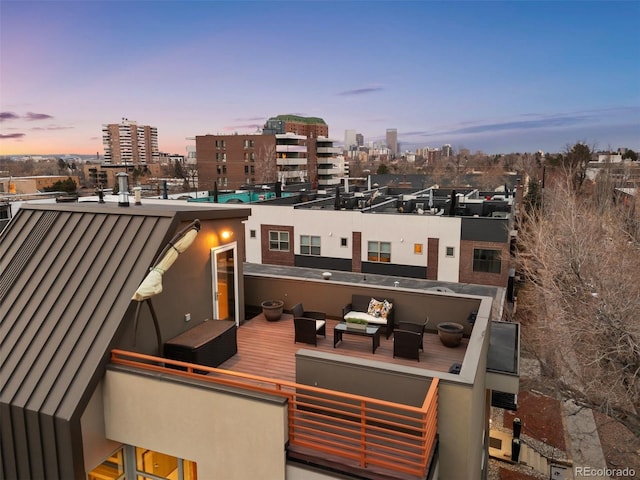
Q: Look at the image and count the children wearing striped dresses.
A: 0